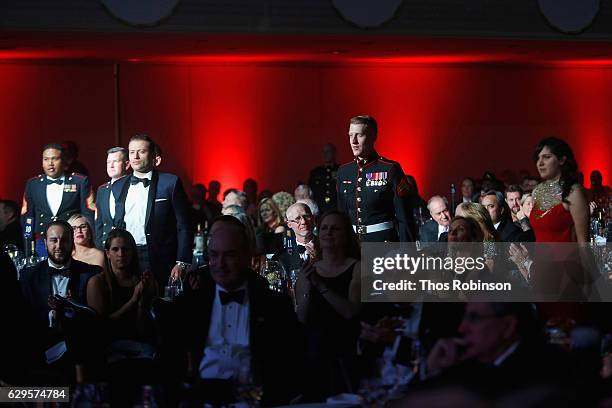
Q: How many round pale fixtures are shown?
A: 3